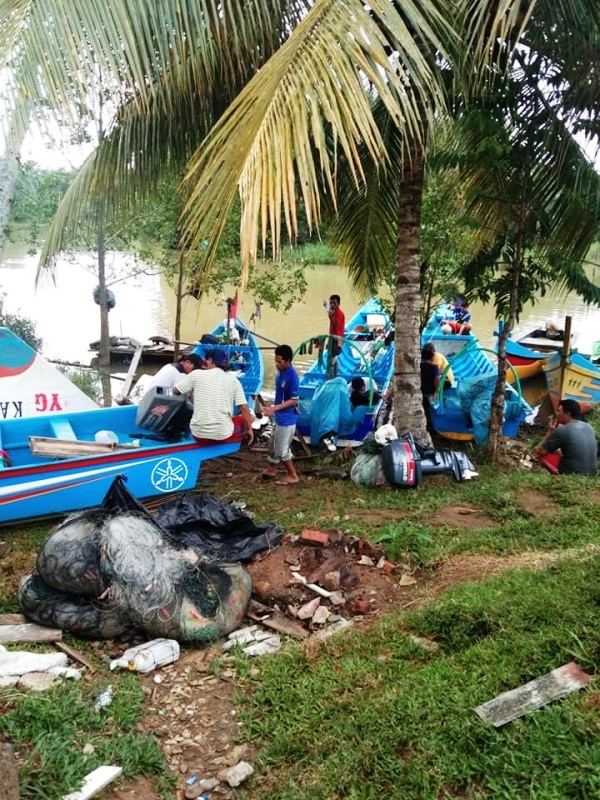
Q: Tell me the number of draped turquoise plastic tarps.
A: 2